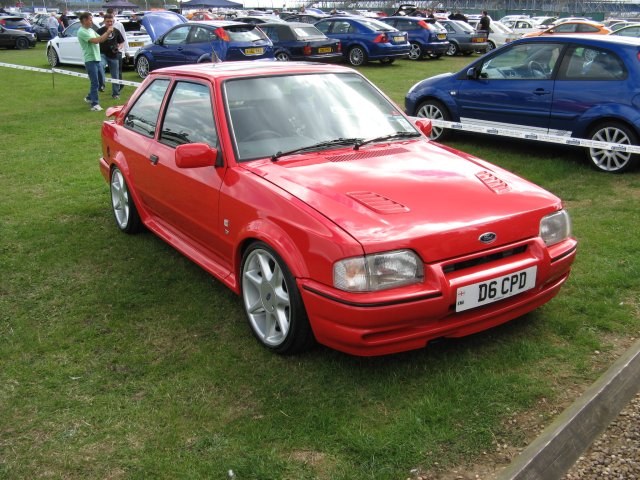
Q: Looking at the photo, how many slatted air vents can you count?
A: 3